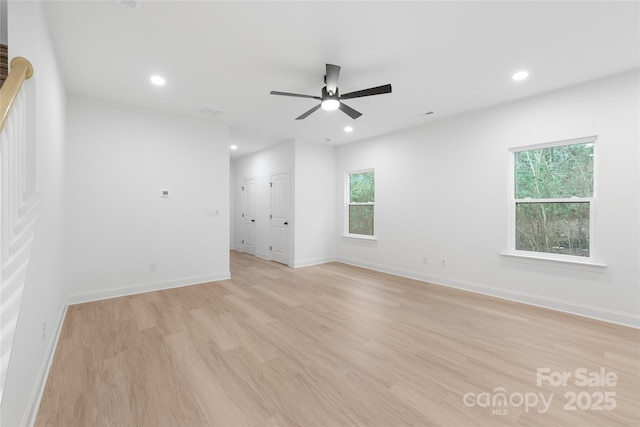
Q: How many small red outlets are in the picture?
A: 0